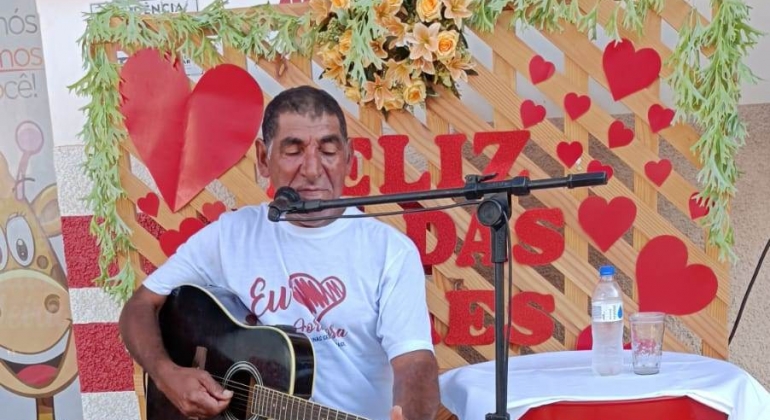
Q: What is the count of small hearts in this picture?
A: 11